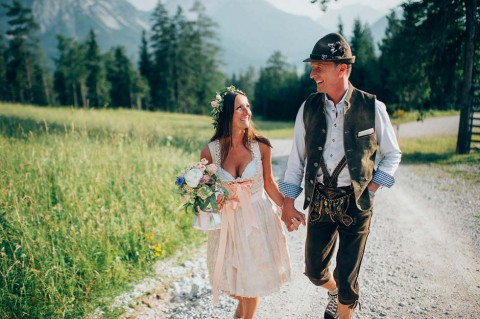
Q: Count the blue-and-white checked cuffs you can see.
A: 2